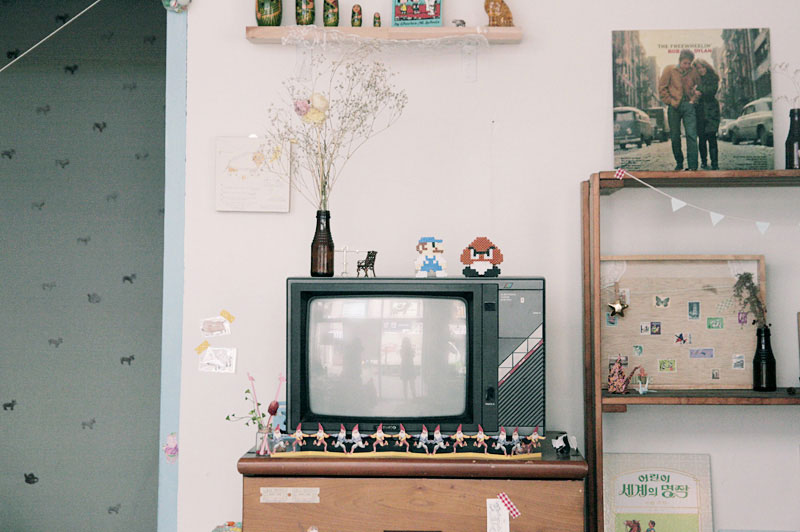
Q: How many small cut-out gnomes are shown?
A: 14